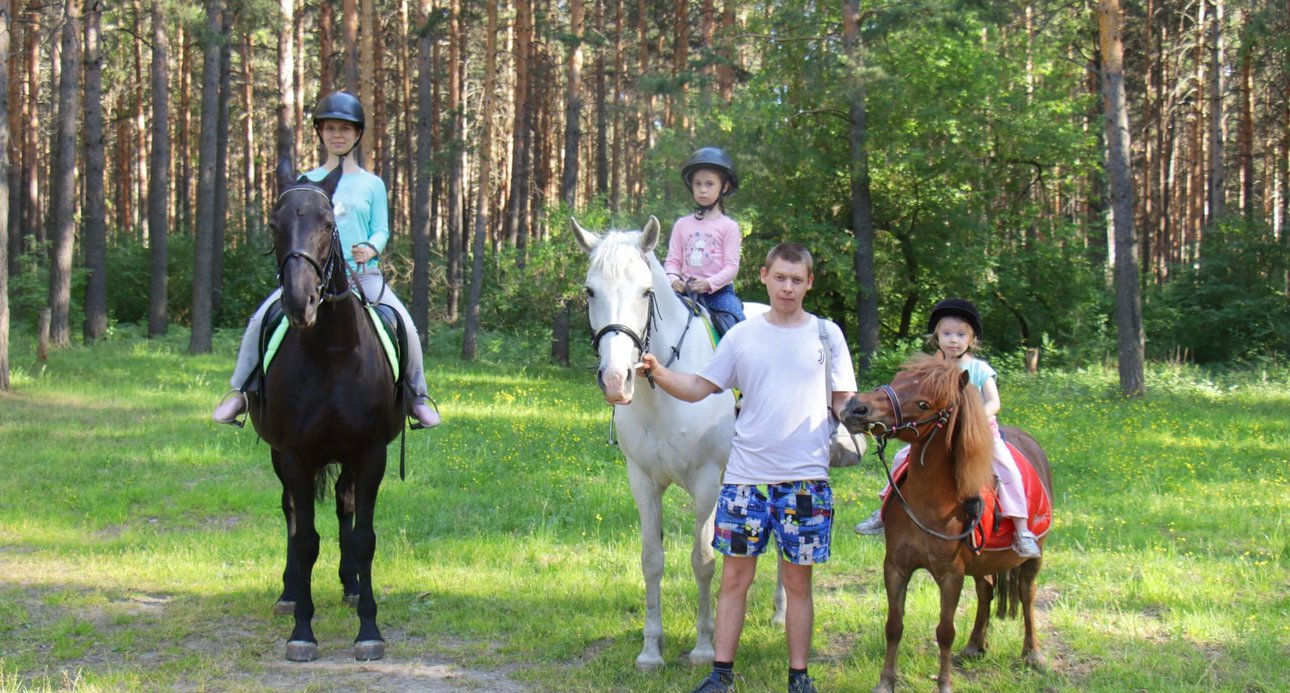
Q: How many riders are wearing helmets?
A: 3